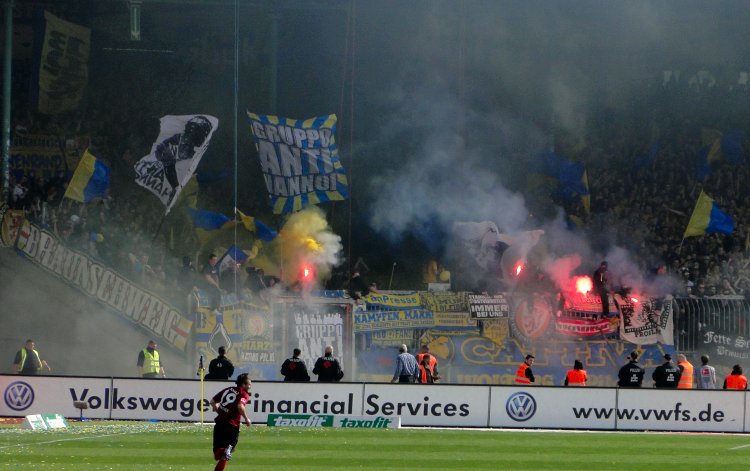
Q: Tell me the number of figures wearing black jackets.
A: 5